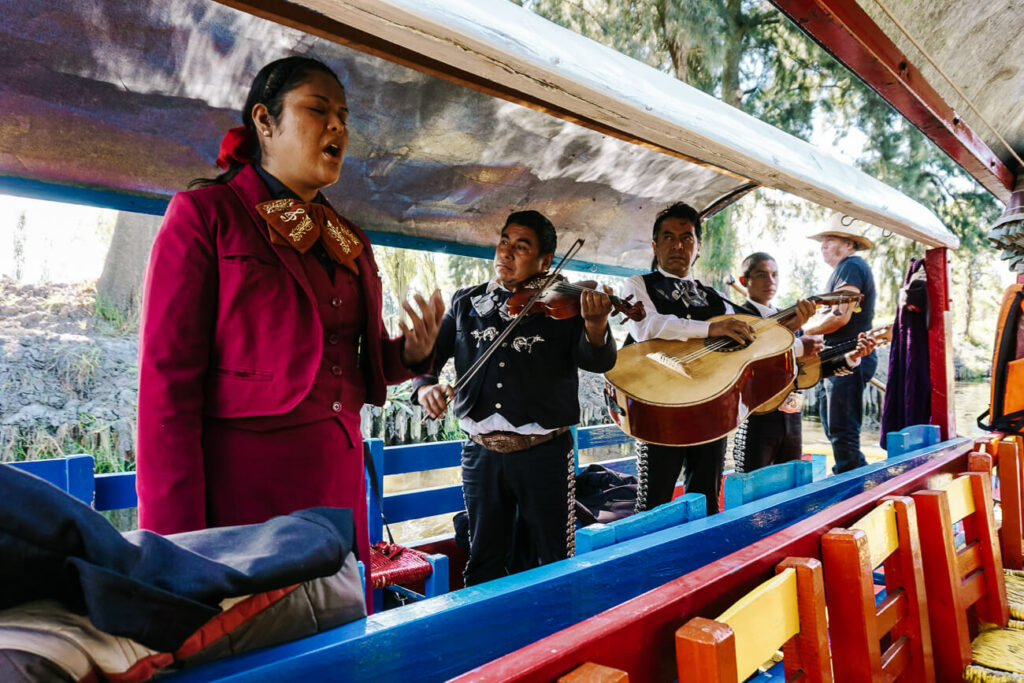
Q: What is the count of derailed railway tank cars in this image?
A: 0